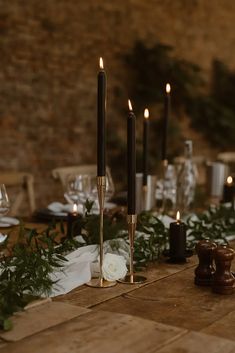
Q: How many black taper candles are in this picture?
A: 4